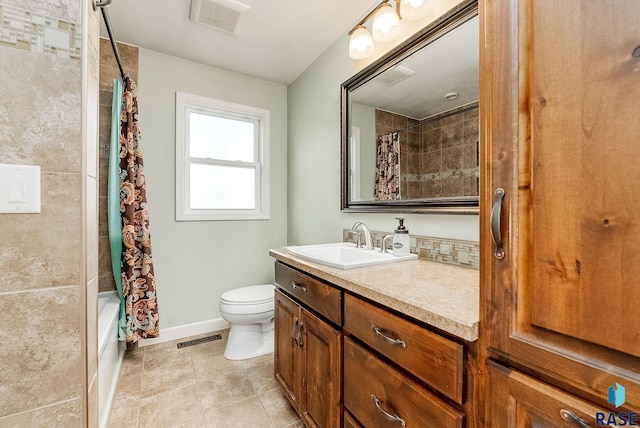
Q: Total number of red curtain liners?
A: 0